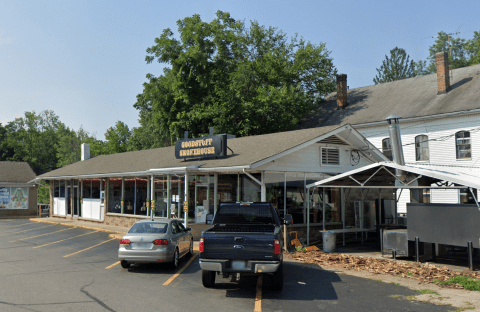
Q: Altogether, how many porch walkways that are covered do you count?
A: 1